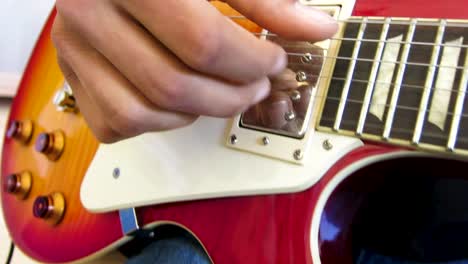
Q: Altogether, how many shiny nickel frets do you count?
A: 5